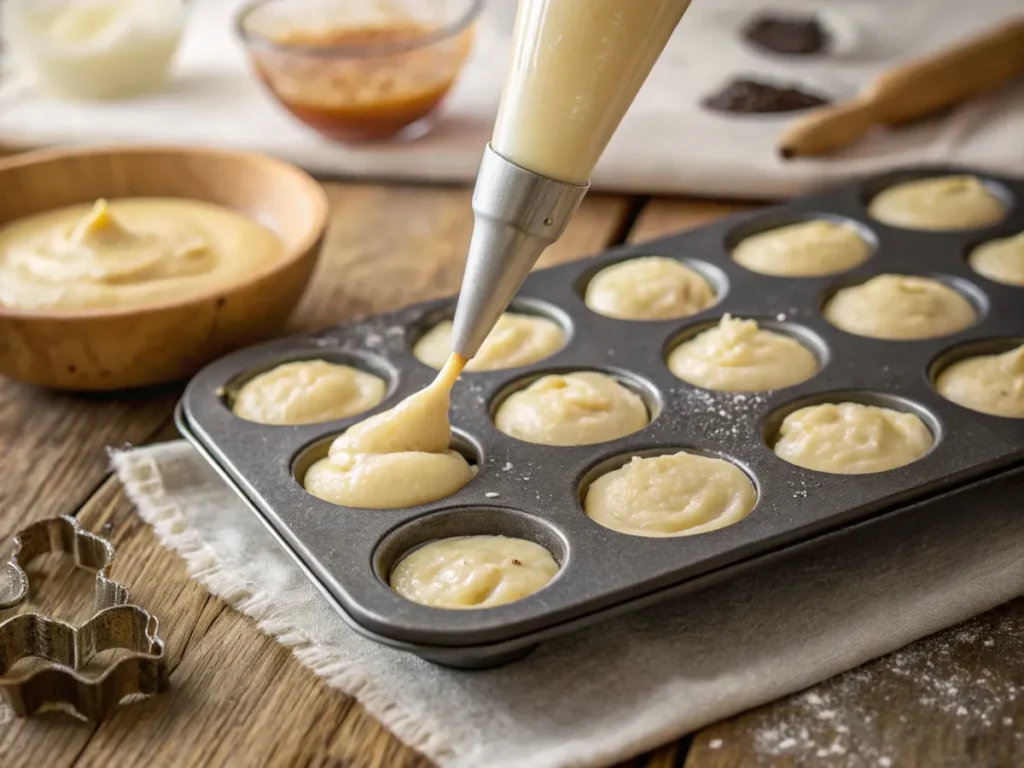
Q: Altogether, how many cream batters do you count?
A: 14